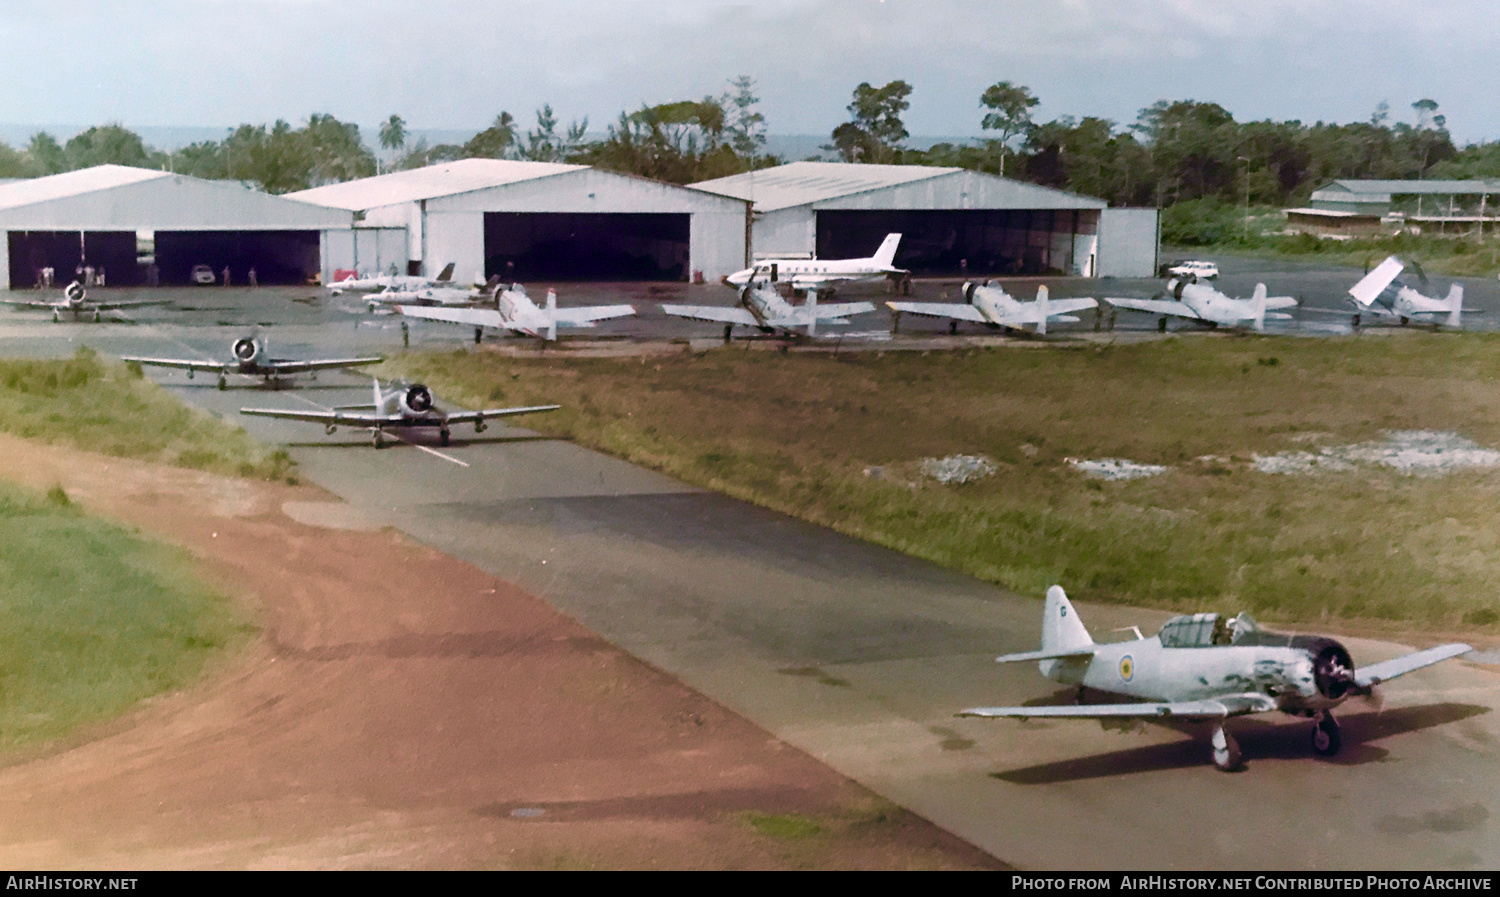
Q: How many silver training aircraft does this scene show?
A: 4